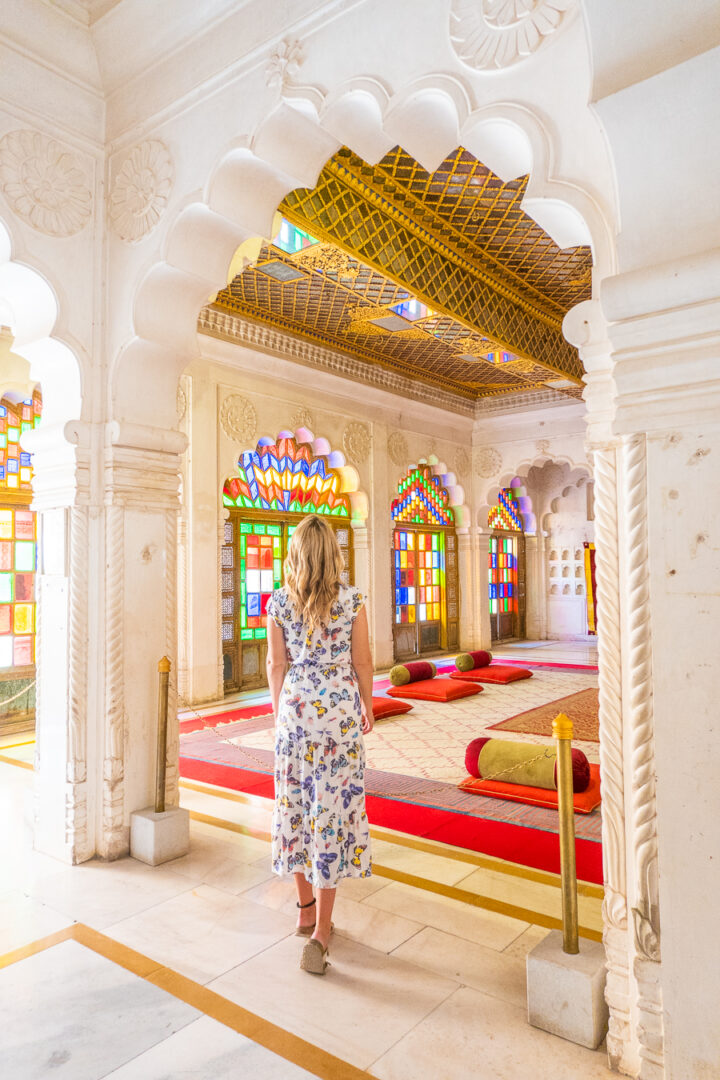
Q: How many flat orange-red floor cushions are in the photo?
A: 4